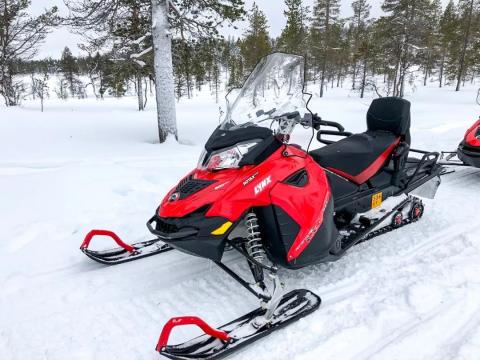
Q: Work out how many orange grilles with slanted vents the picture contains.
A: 0